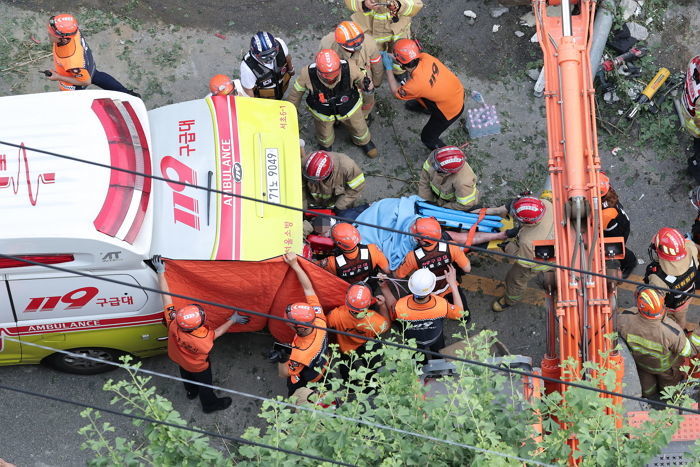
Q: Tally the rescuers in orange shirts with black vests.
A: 2